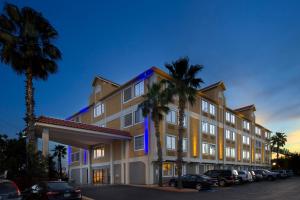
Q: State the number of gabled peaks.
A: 3